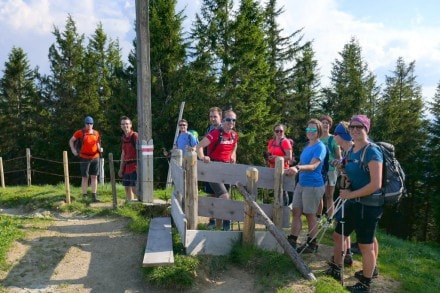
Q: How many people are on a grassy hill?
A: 10